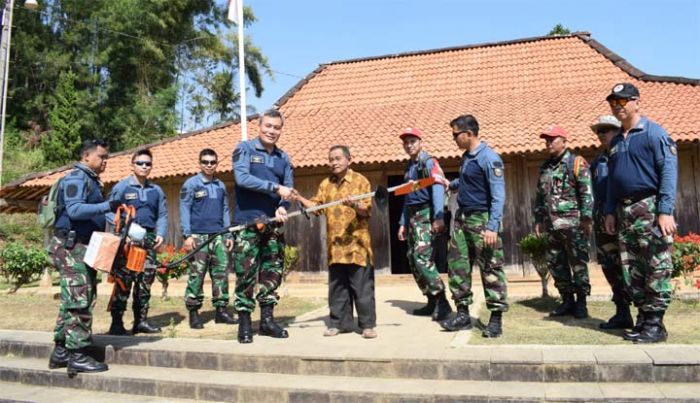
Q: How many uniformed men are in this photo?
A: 9